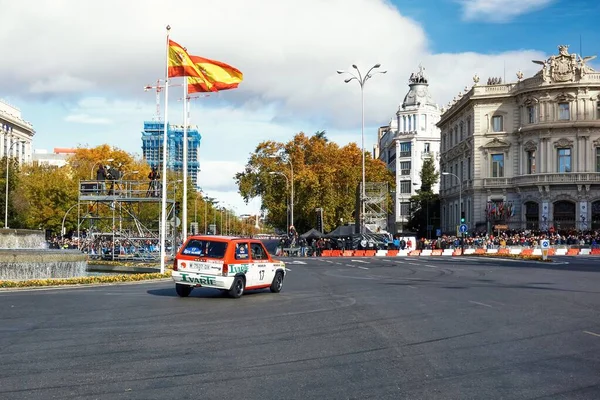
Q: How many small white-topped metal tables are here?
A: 0